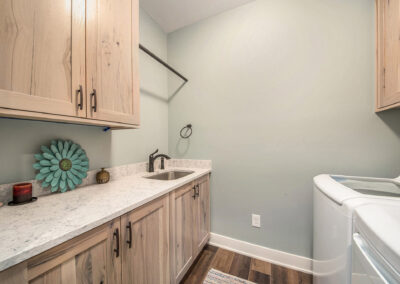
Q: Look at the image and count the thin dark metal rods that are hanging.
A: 1